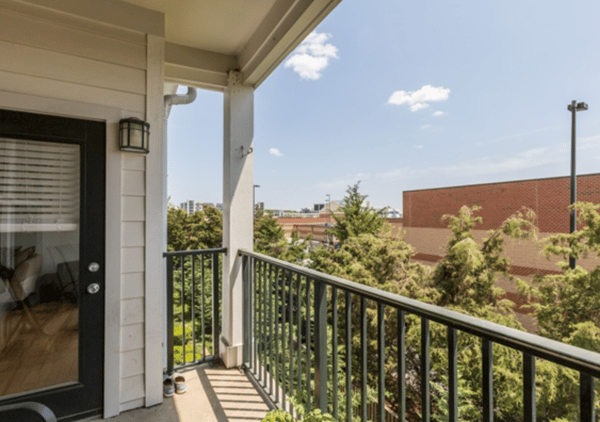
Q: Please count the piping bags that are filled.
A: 0